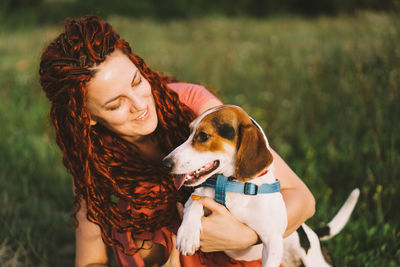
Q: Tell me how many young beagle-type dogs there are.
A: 1